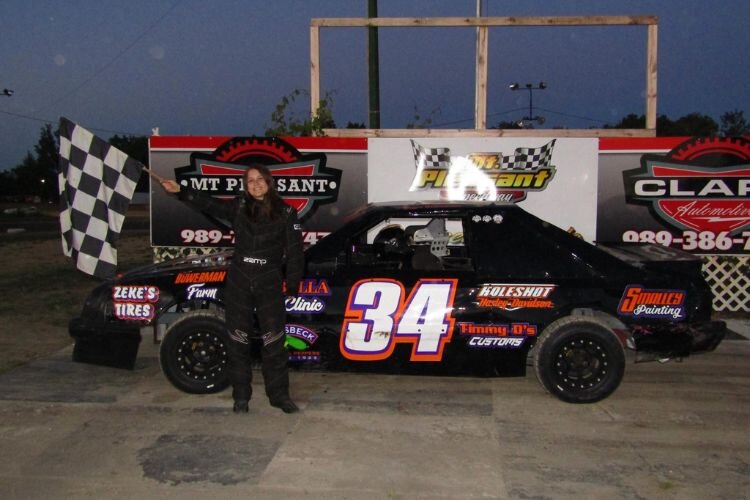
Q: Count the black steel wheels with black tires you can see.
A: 2